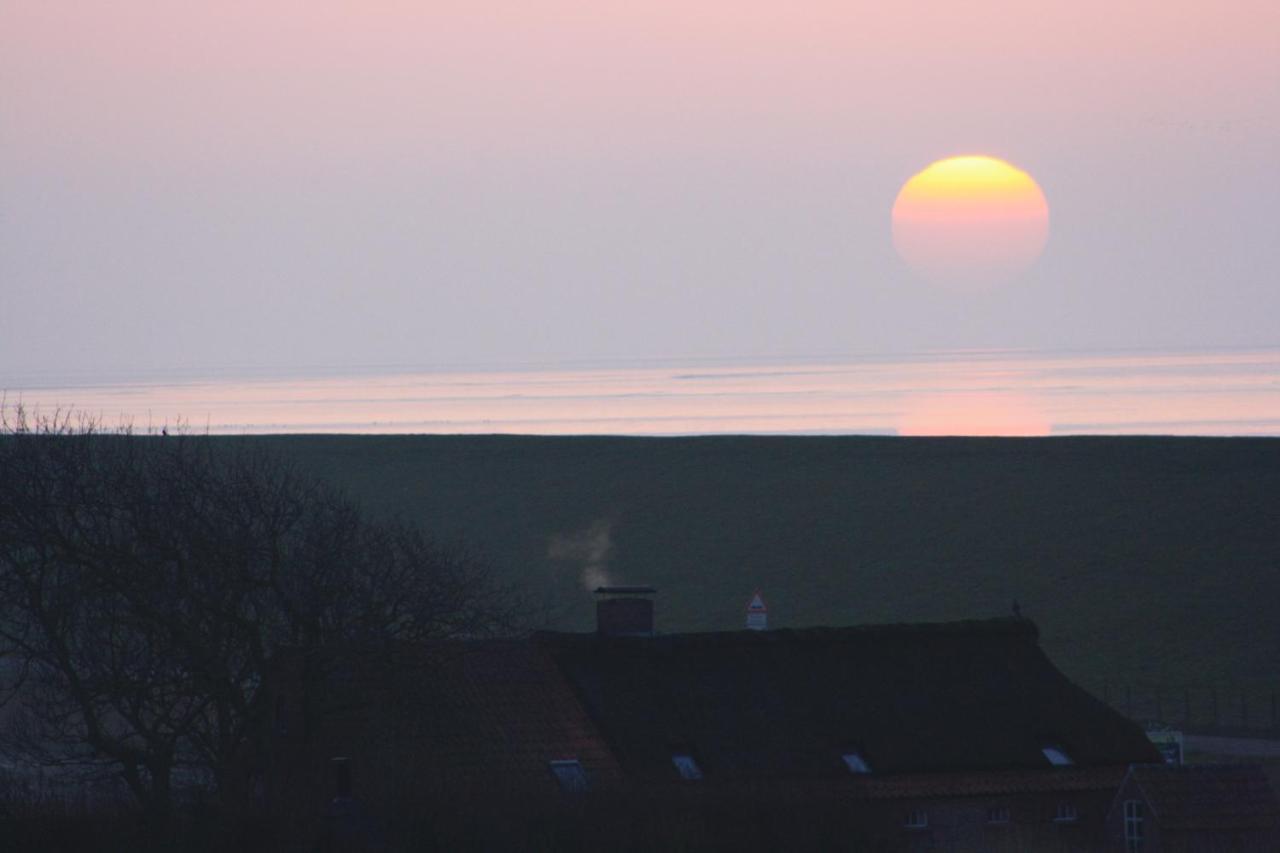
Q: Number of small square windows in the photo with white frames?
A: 3